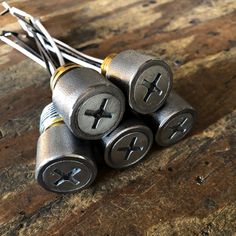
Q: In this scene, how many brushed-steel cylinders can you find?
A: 5